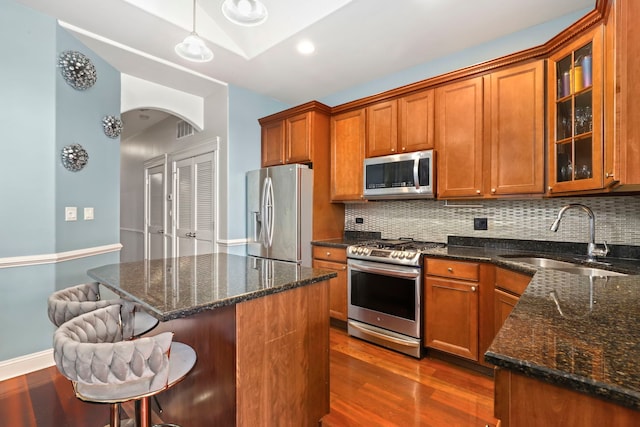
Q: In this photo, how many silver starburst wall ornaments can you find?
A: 3